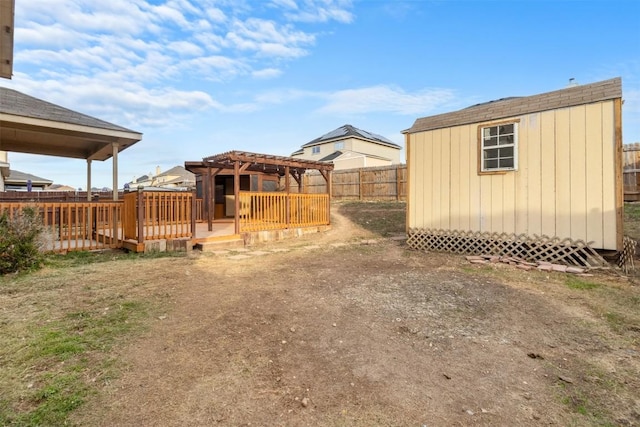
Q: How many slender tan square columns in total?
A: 2